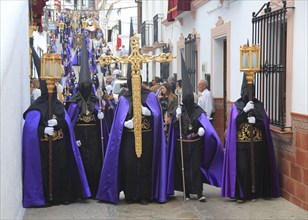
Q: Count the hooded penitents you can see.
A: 5